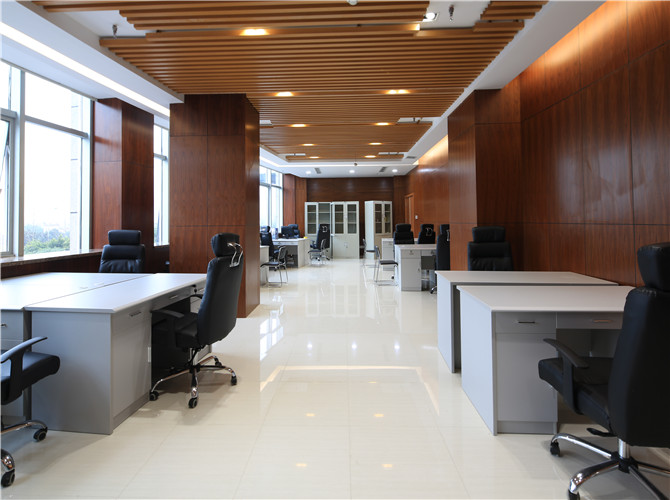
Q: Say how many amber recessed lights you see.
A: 9